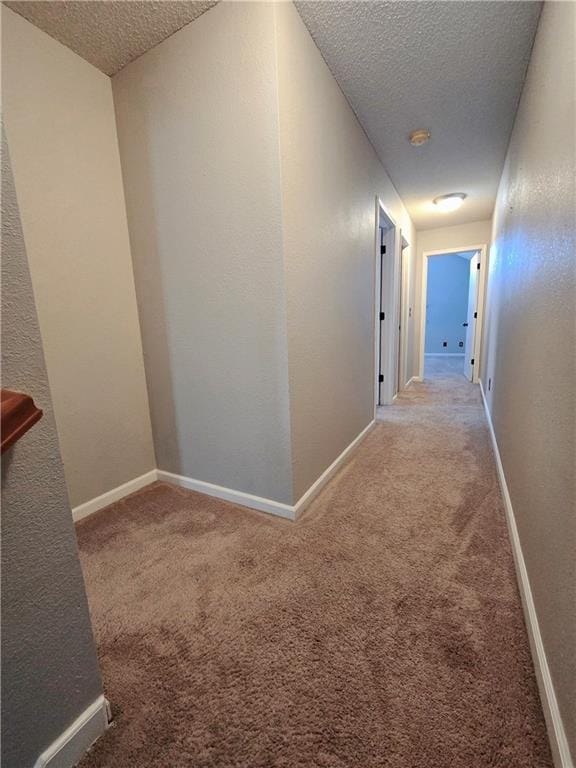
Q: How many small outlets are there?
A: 2